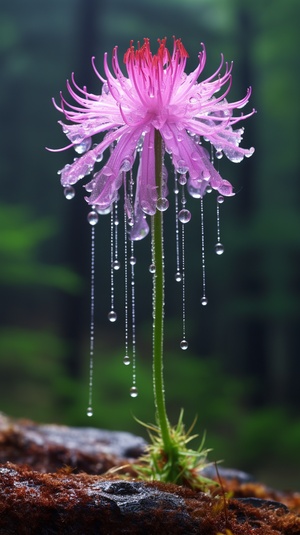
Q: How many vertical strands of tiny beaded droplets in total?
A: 9